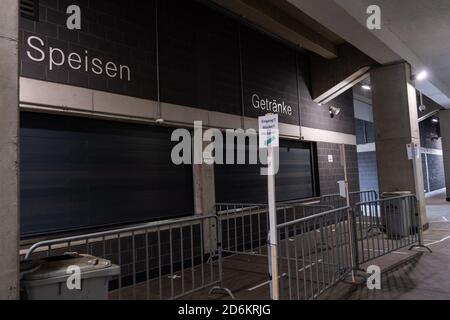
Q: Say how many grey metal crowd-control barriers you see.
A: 5